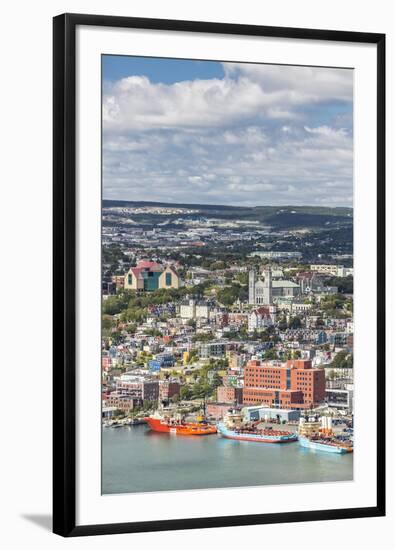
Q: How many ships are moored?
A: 3